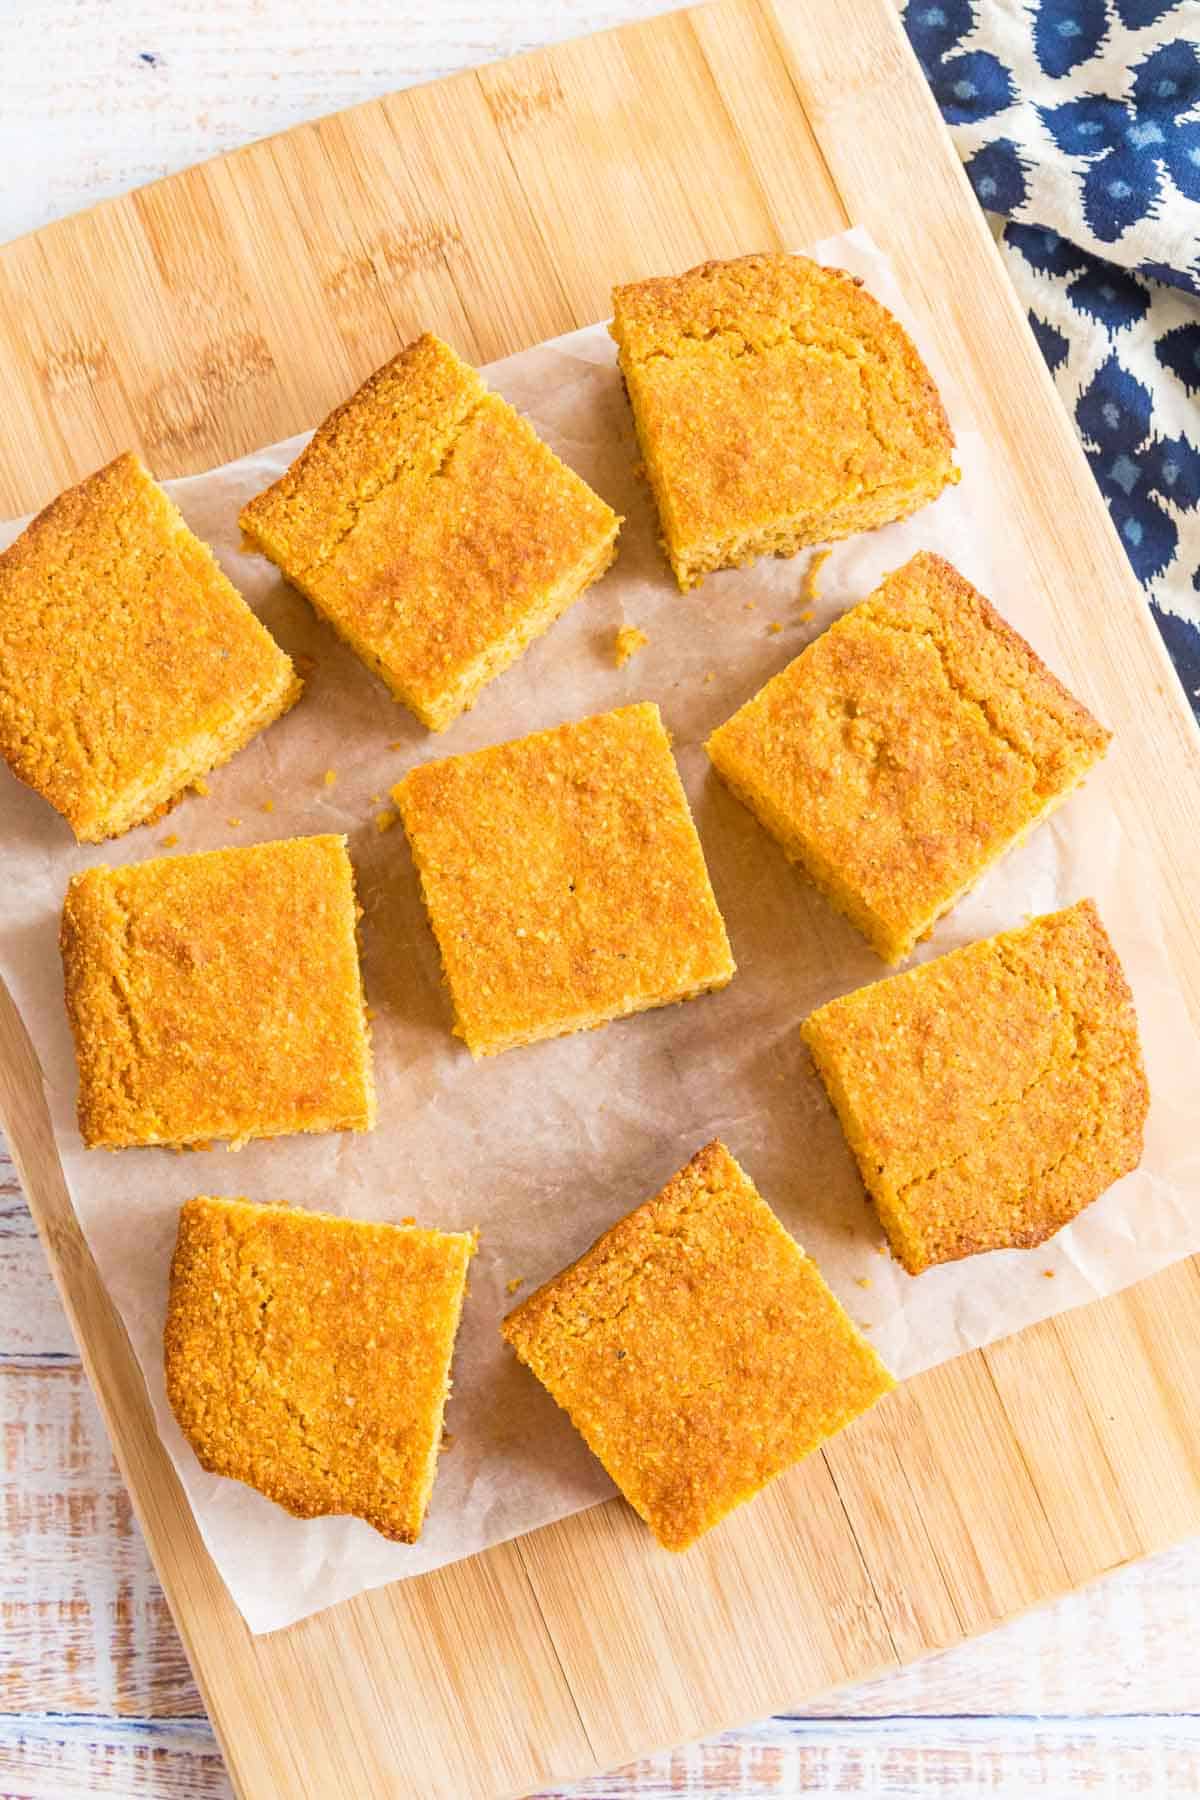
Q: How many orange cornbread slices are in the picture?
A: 9